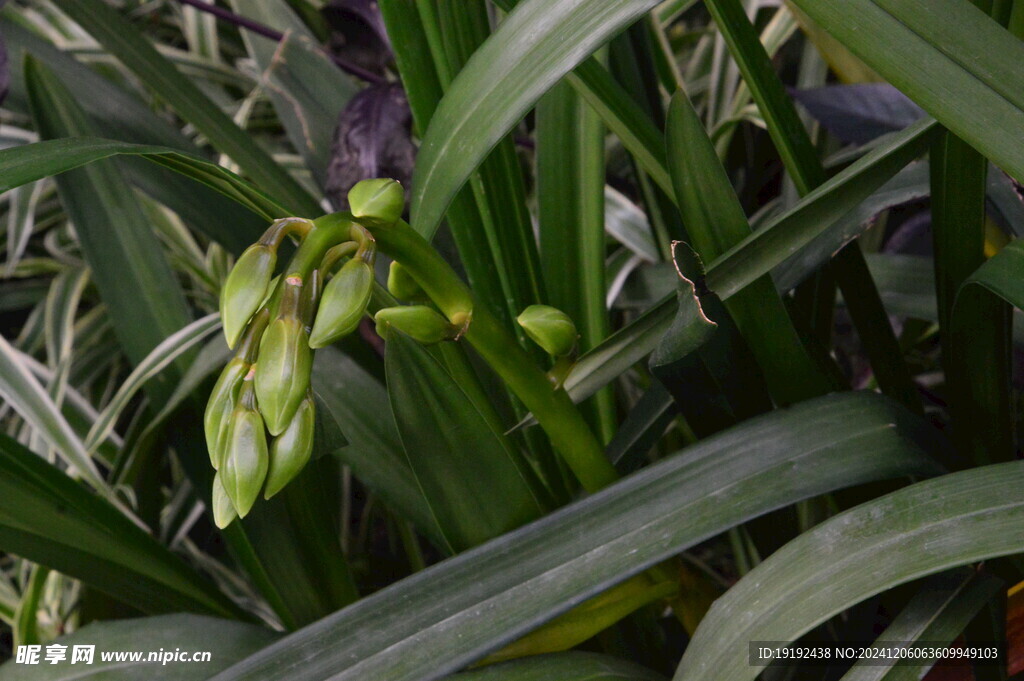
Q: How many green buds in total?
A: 11